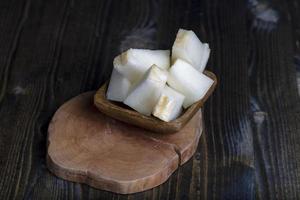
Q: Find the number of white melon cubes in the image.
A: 6